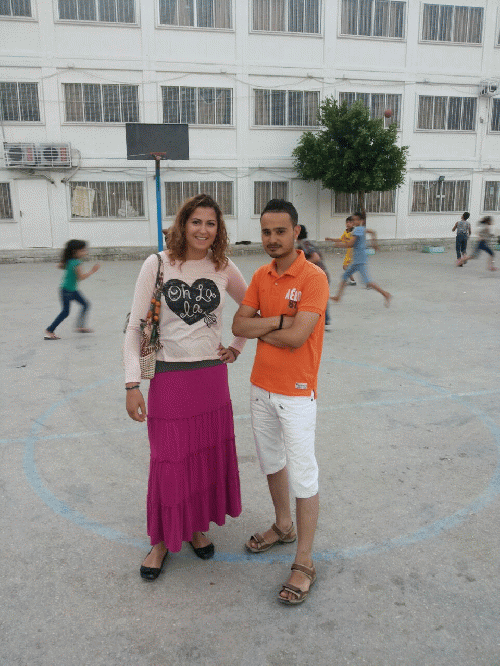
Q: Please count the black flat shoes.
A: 2